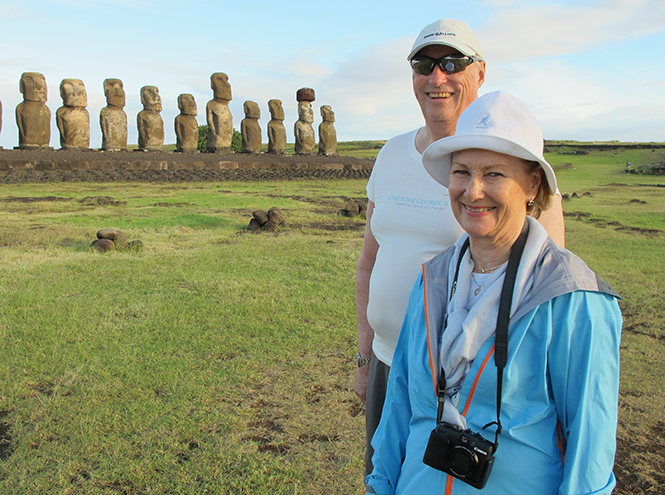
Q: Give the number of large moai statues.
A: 10